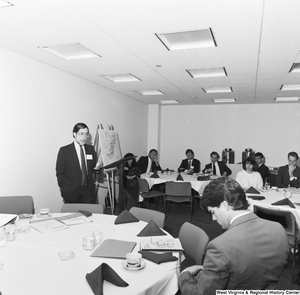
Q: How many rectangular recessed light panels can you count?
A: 12